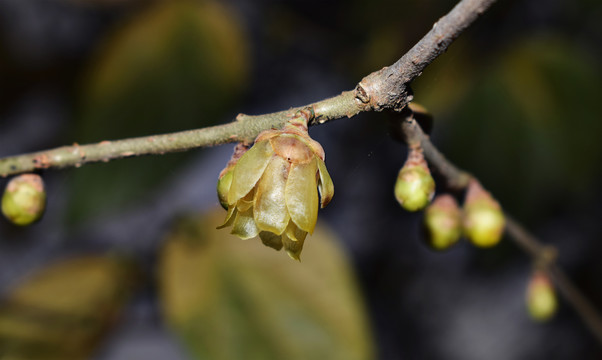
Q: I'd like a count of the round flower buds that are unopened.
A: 5